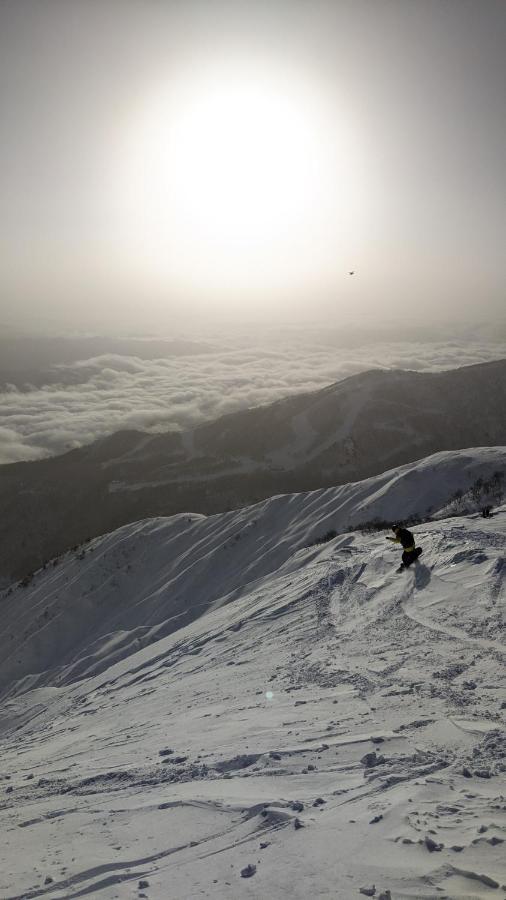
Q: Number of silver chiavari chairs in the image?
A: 0